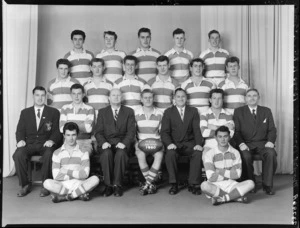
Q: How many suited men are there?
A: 4